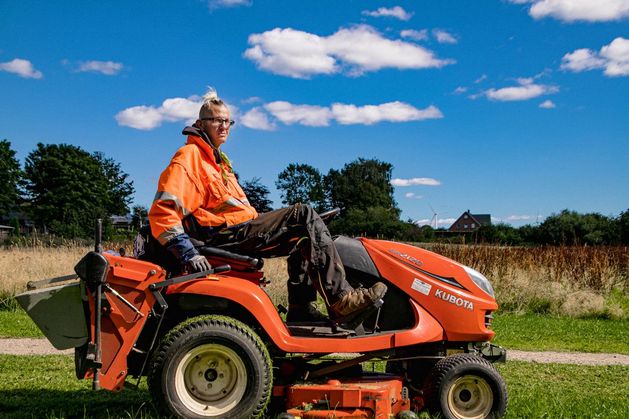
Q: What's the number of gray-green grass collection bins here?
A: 1